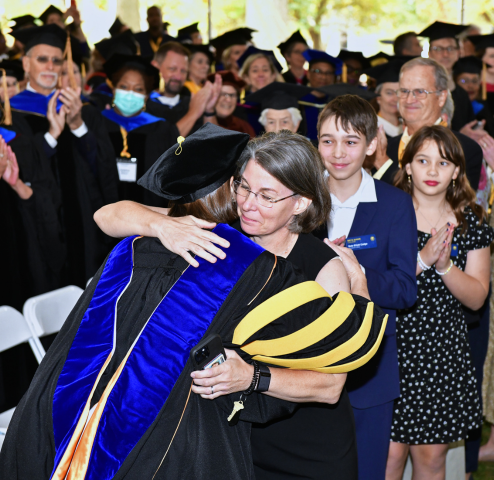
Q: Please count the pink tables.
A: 0